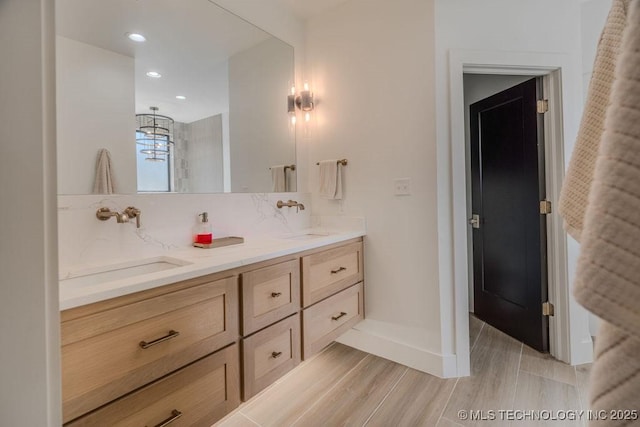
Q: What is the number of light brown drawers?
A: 6